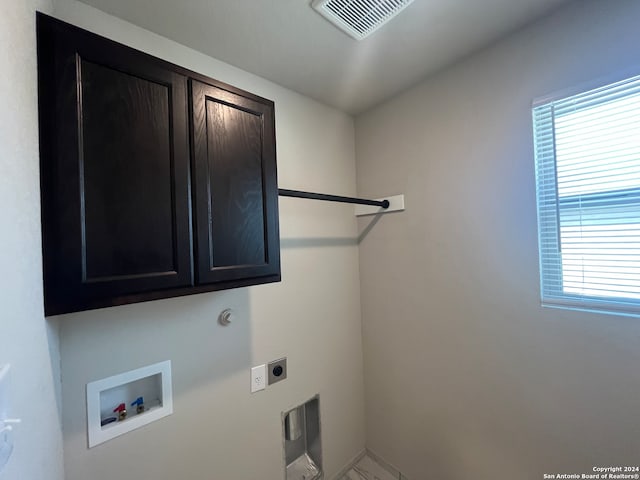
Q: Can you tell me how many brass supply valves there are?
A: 2